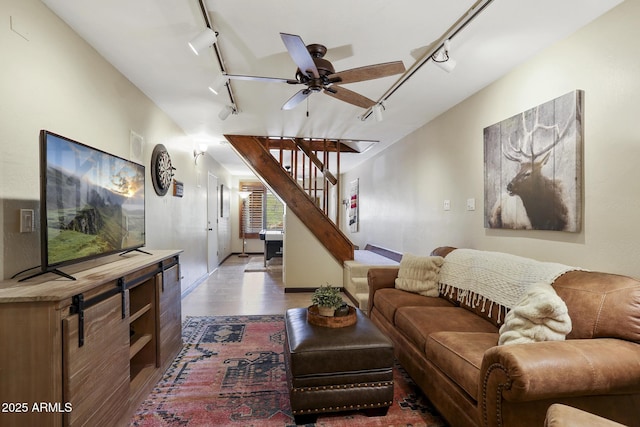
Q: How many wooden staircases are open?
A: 1